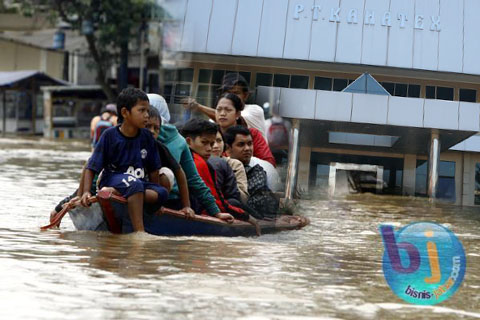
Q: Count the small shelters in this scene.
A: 2